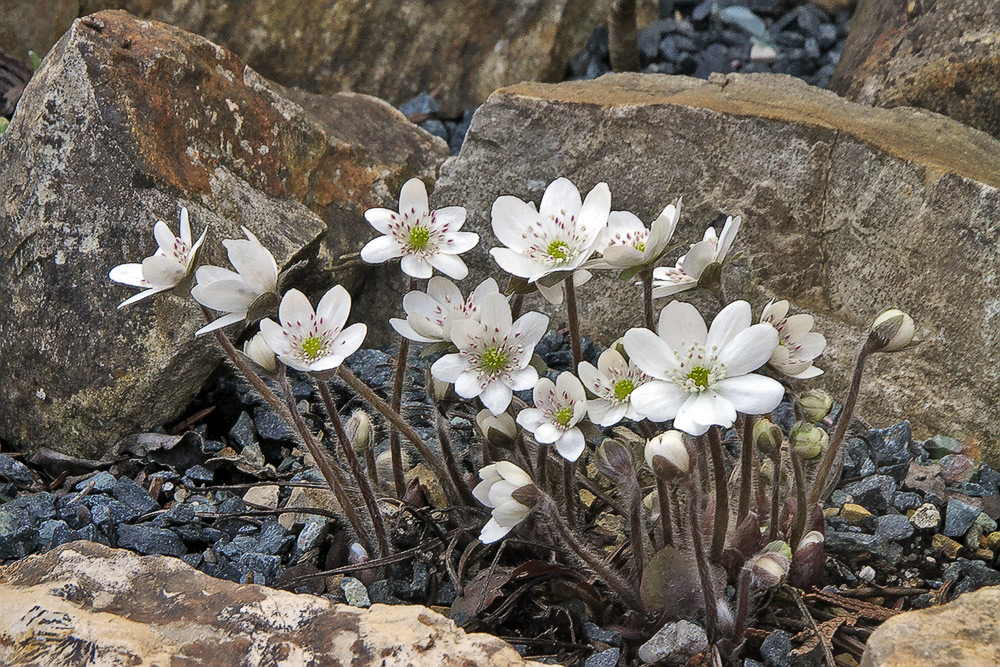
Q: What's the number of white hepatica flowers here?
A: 14